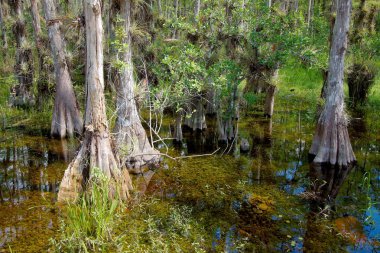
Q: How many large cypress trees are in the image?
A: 4